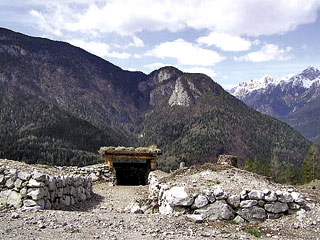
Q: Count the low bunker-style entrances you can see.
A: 1